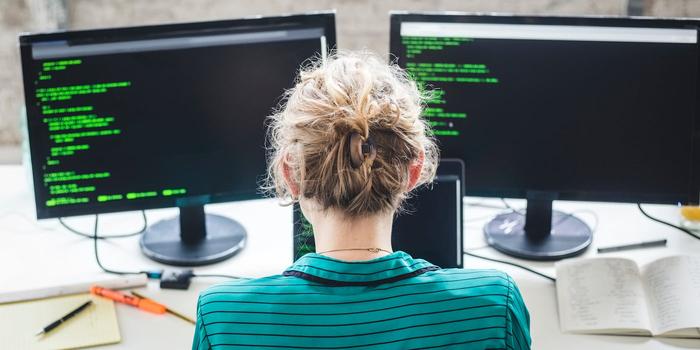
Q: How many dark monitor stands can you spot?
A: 2